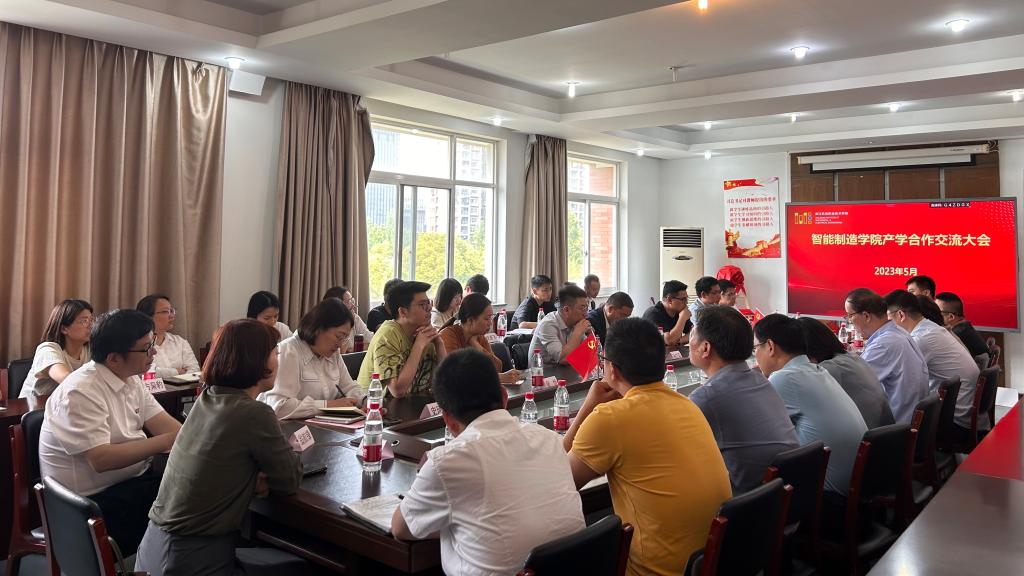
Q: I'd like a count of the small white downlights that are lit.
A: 11